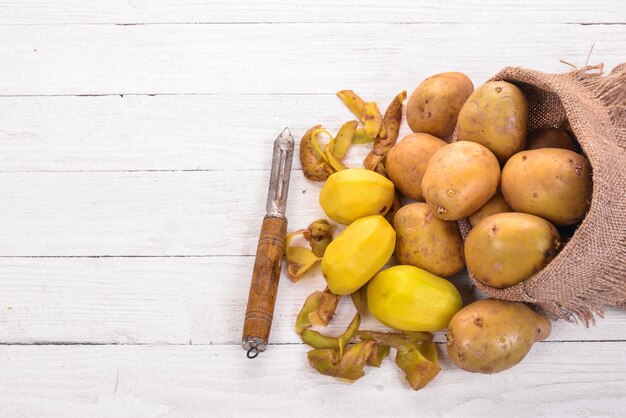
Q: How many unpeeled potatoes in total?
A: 10